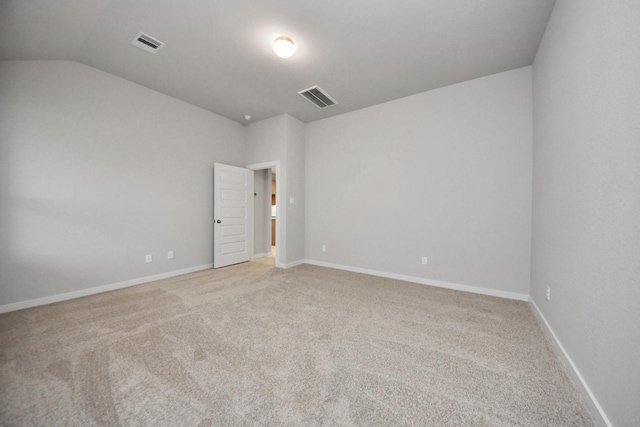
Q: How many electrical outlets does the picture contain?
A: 5